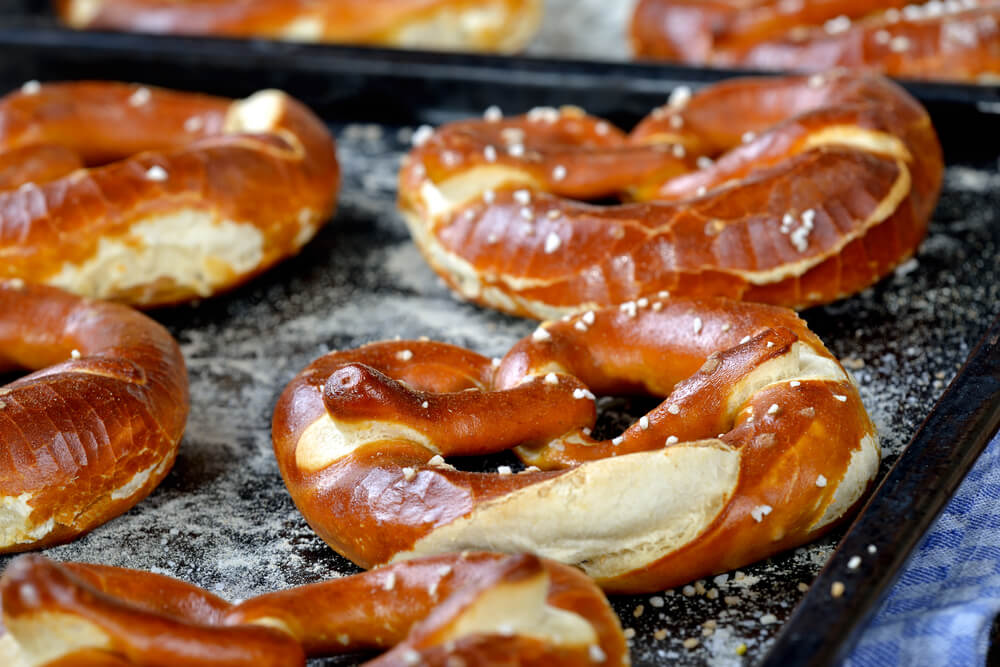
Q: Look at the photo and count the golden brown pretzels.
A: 7